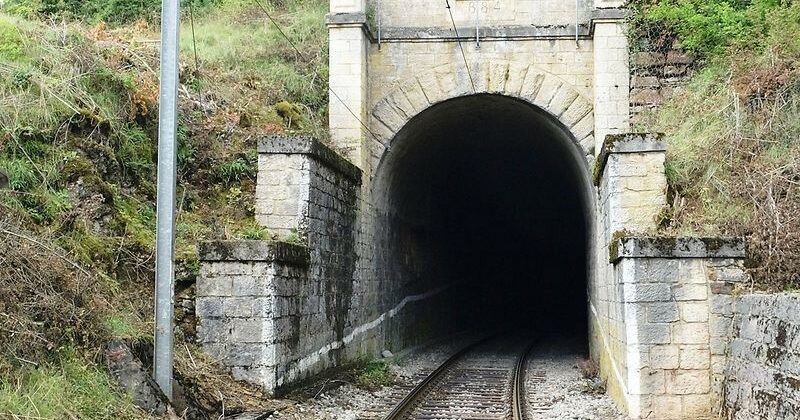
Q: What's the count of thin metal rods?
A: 3